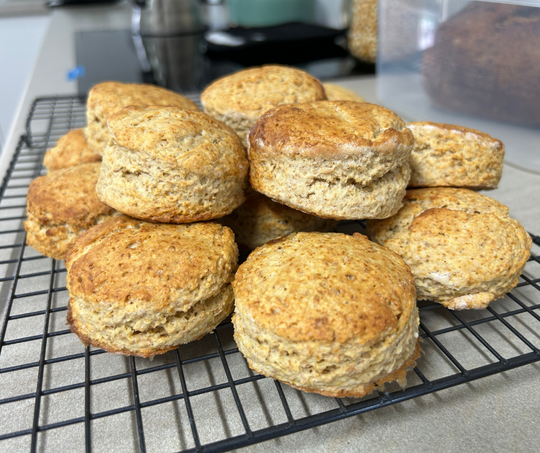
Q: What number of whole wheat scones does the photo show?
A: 12